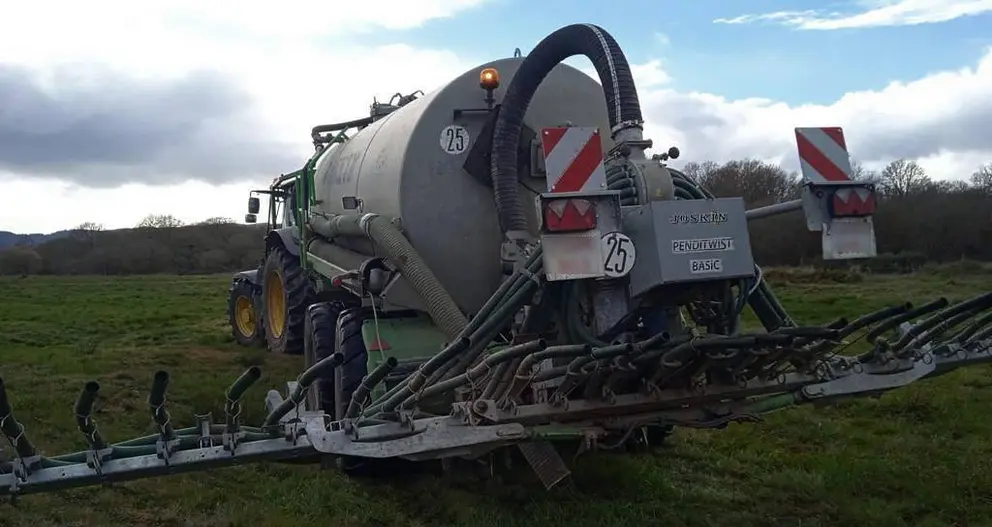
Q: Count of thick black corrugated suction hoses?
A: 1